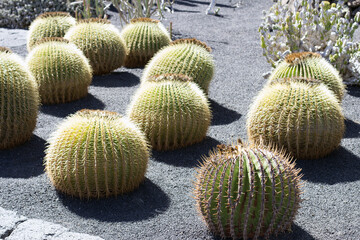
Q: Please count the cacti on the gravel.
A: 11